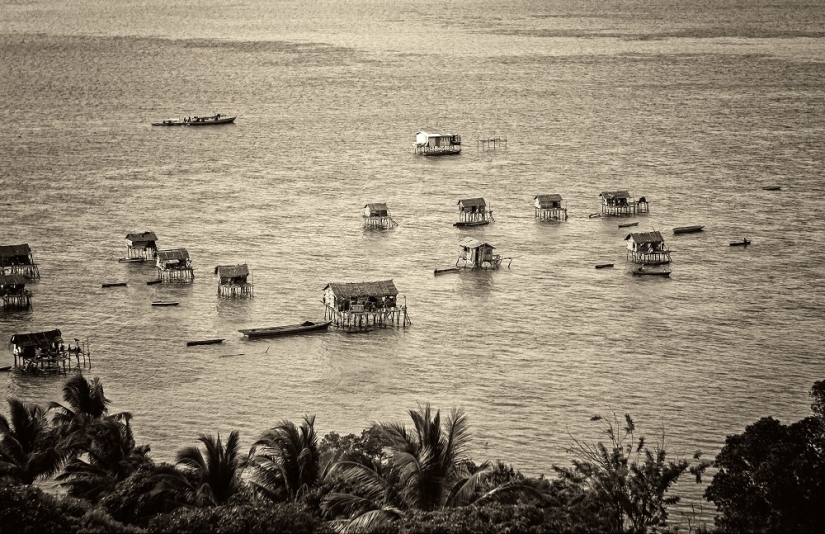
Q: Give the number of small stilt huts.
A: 14